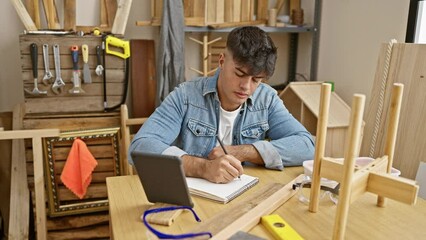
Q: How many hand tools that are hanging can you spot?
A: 7